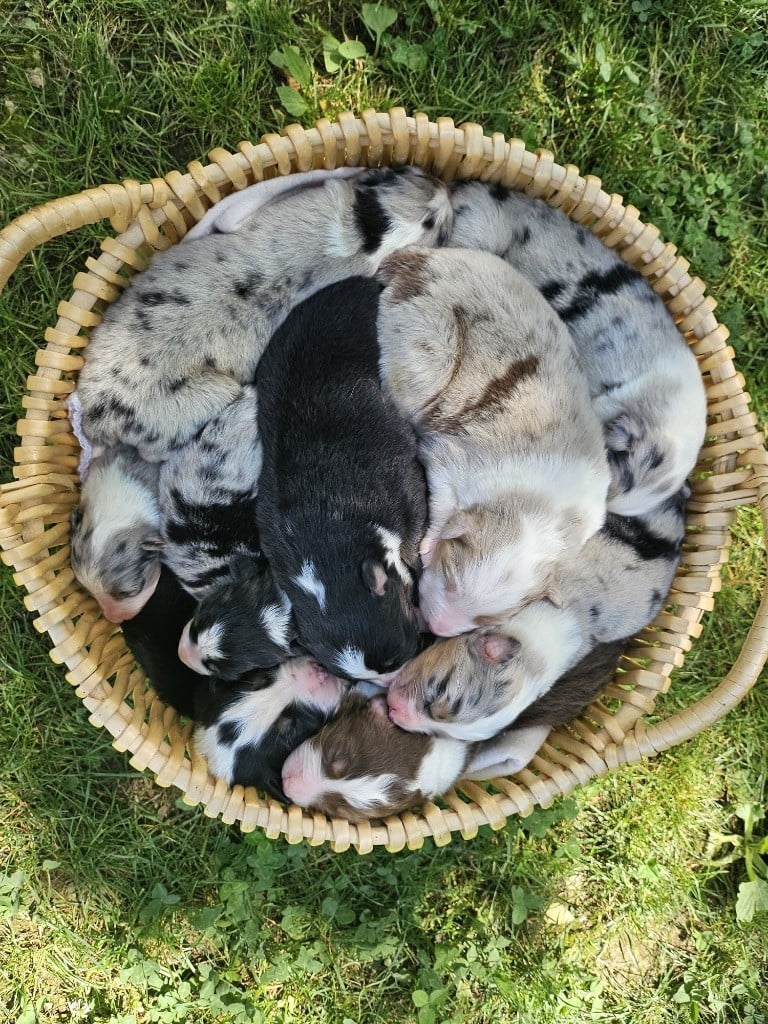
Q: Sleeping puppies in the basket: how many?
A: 9